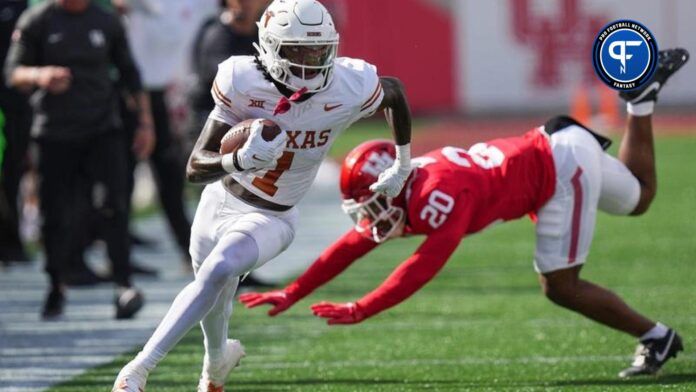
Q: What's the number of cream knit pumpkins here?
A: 0